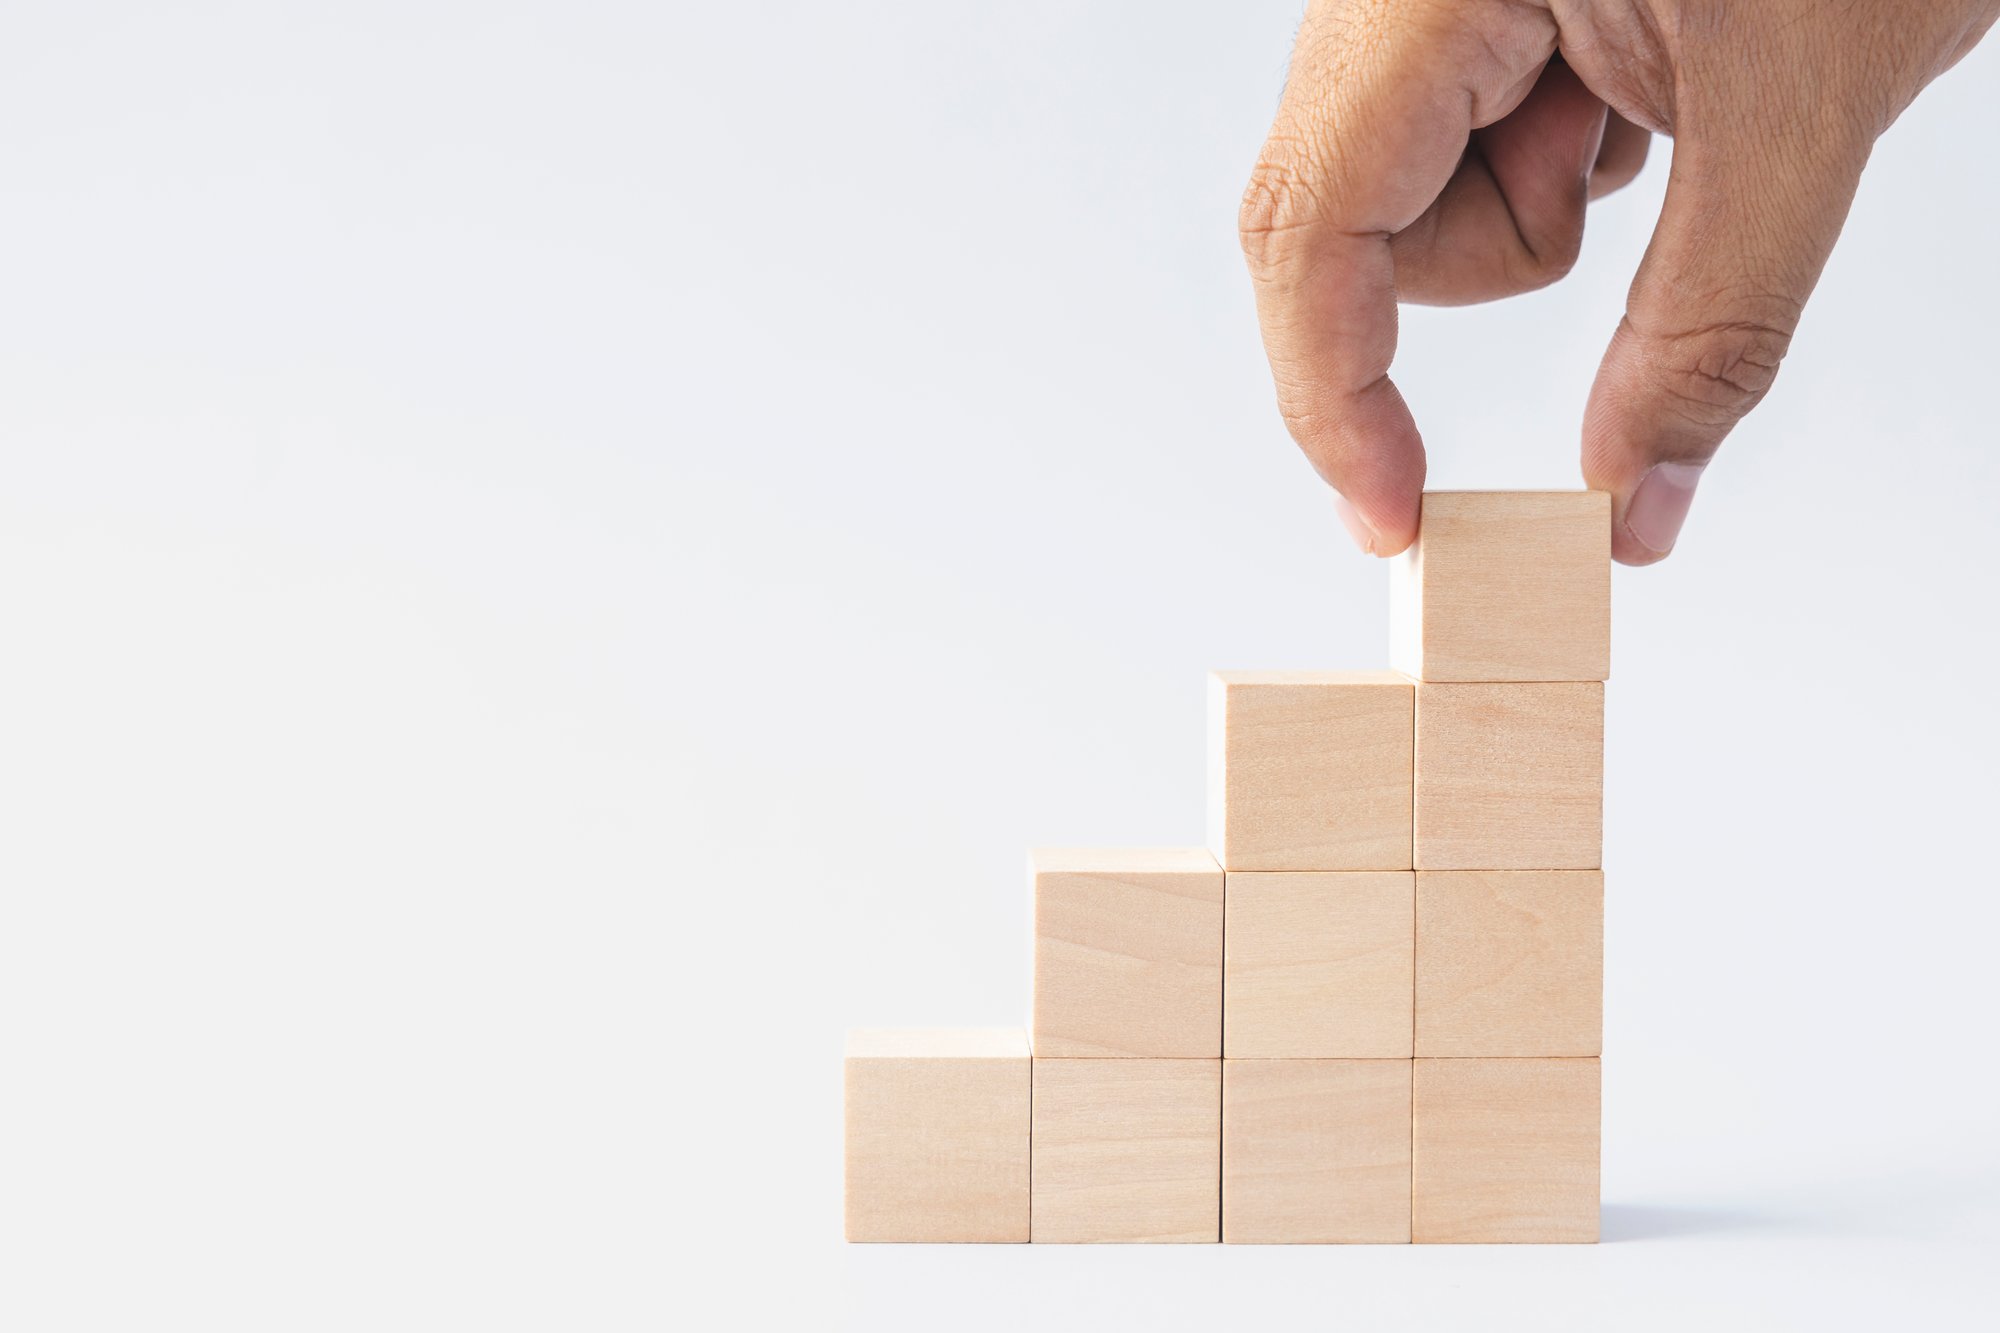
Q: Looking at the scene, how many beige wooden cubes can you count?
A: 10